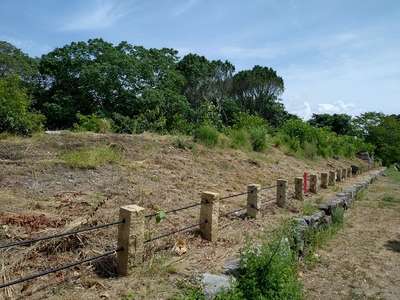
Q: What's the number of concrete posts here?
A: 11